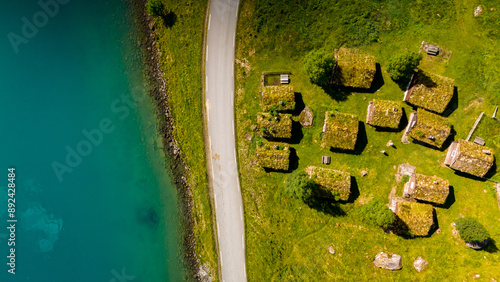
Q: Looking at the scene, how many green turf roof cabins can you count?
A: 12